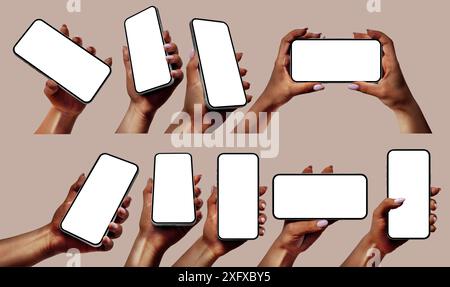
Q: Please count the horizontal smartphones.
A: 2